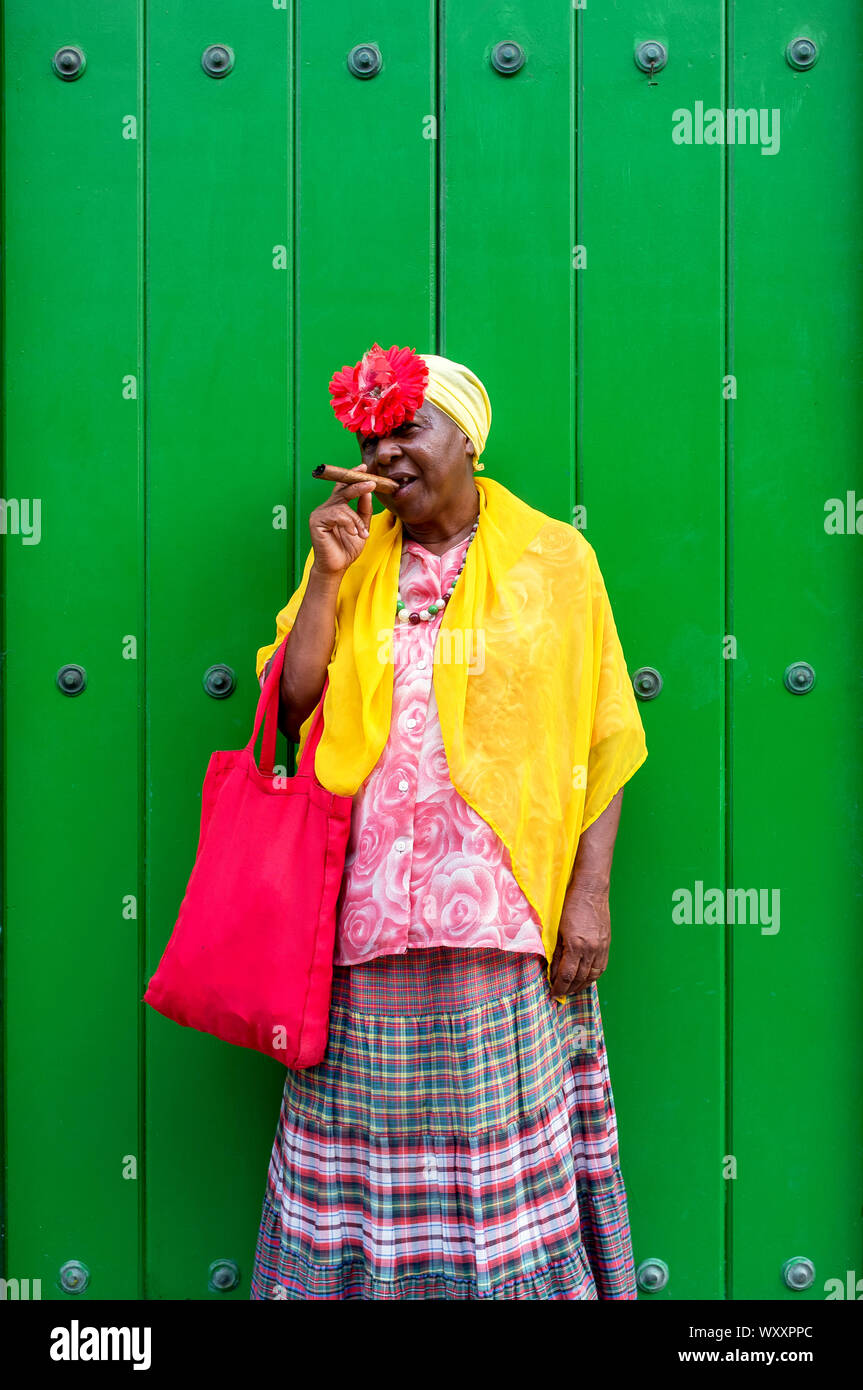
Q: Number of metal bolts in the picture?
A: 14